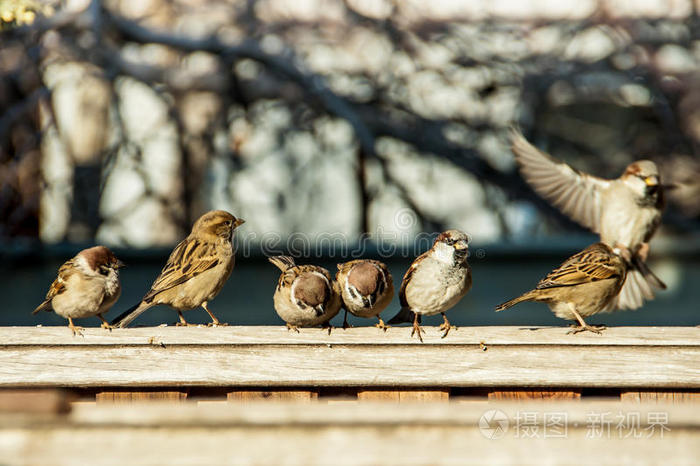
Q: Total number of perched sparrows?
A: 6